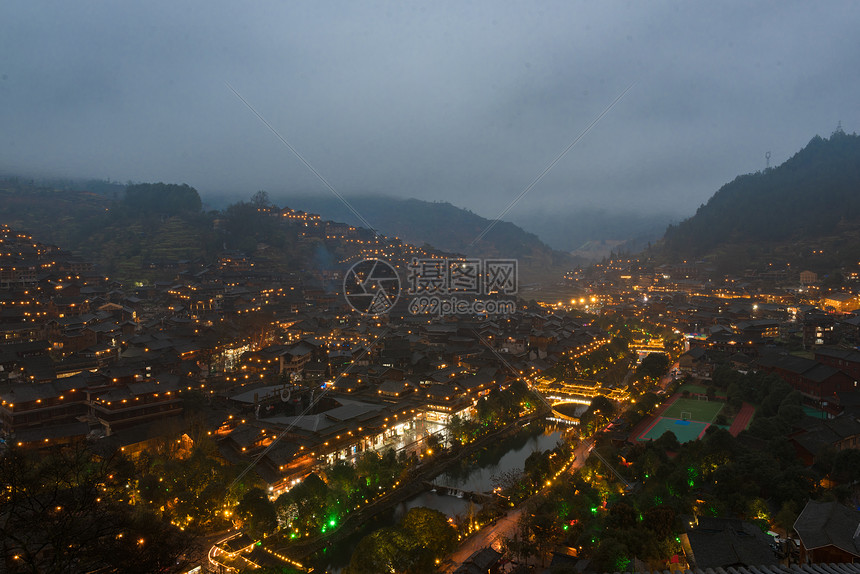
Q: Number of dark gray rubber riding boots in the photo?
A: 0